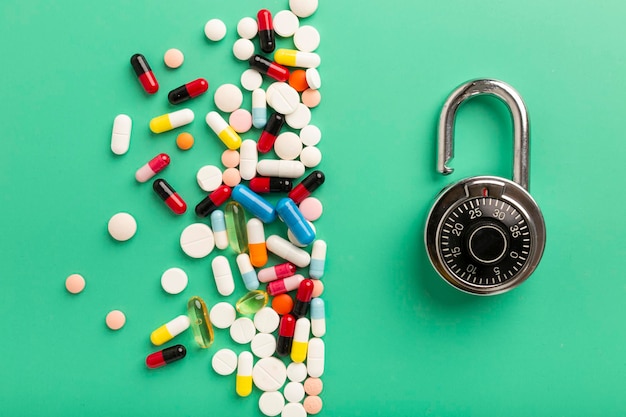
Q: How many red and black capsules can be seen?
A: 12